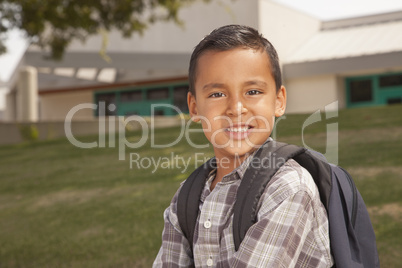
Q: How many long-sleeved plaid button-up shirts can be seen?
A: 1